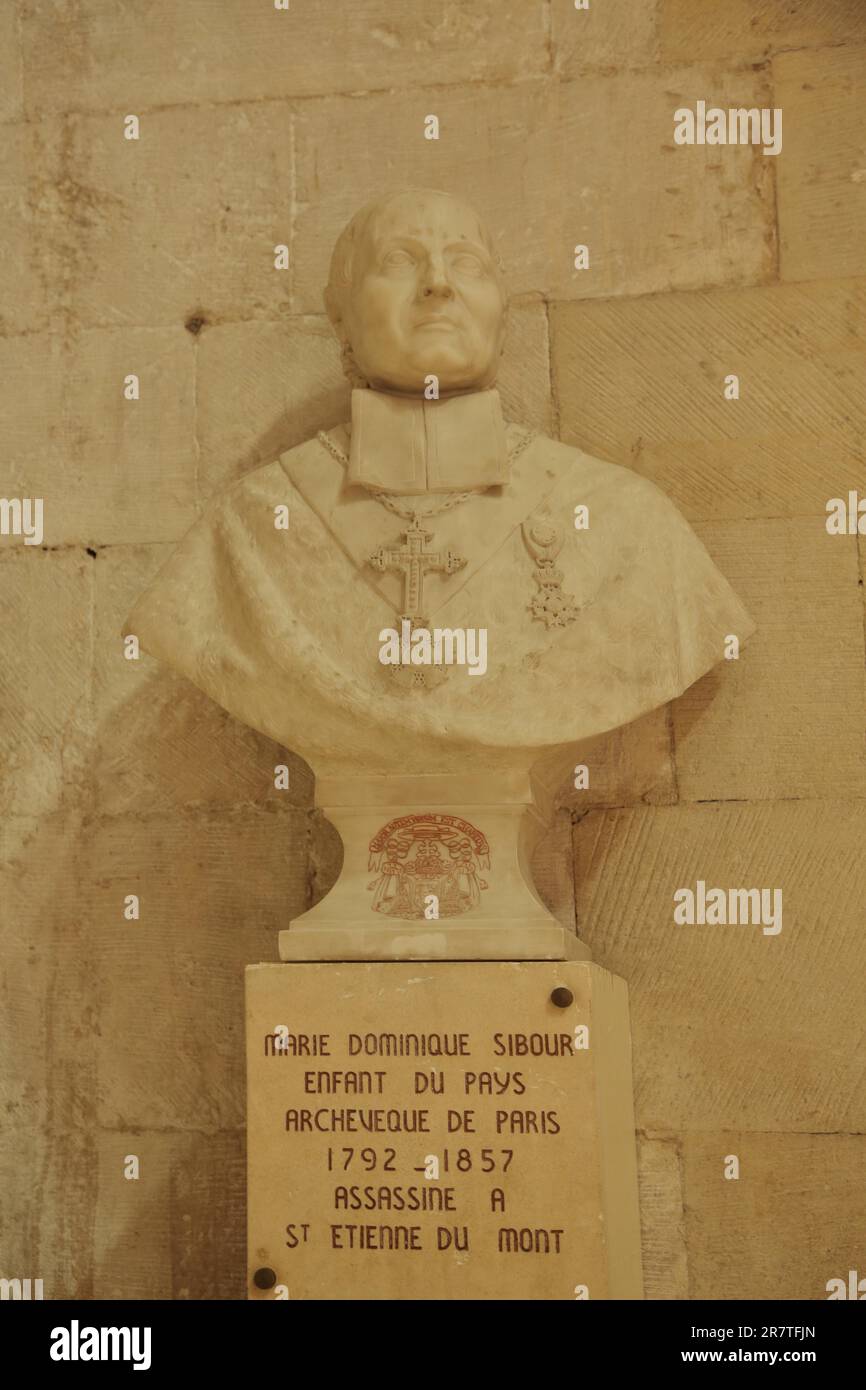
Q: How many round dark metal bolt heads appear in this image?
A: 2